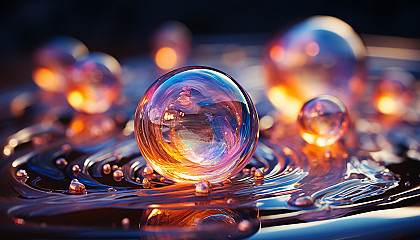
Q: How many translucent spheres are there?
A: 7